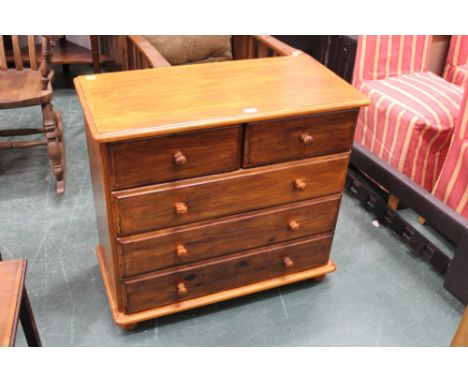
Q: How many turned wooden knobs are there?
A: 8